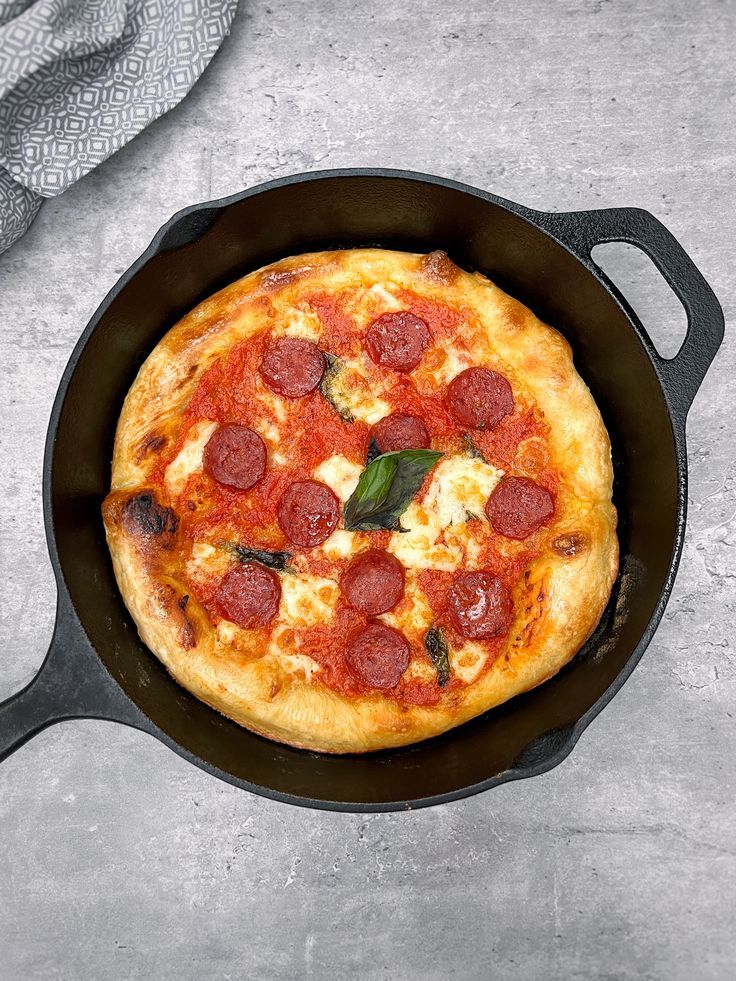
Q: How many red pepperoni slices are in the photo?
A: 11